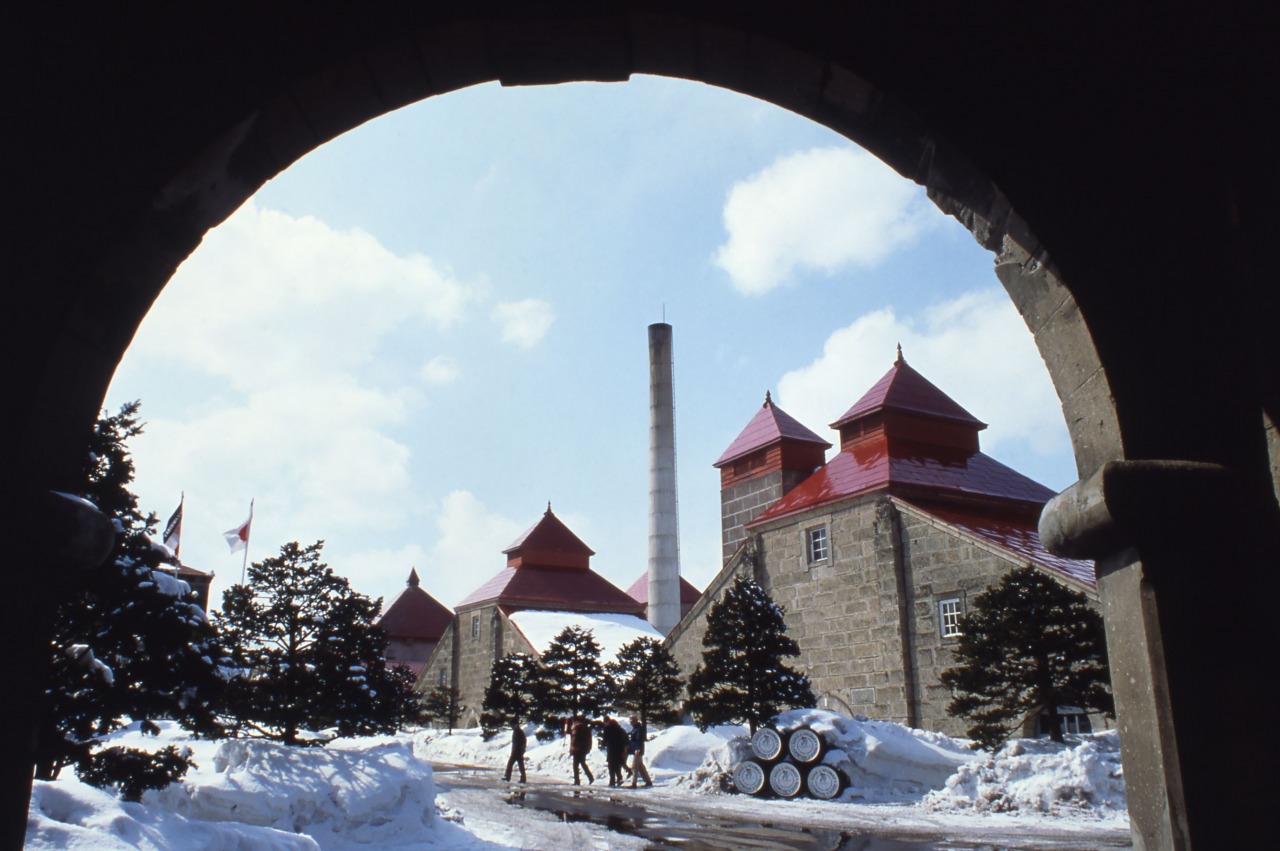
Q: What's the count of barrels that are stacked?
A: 5